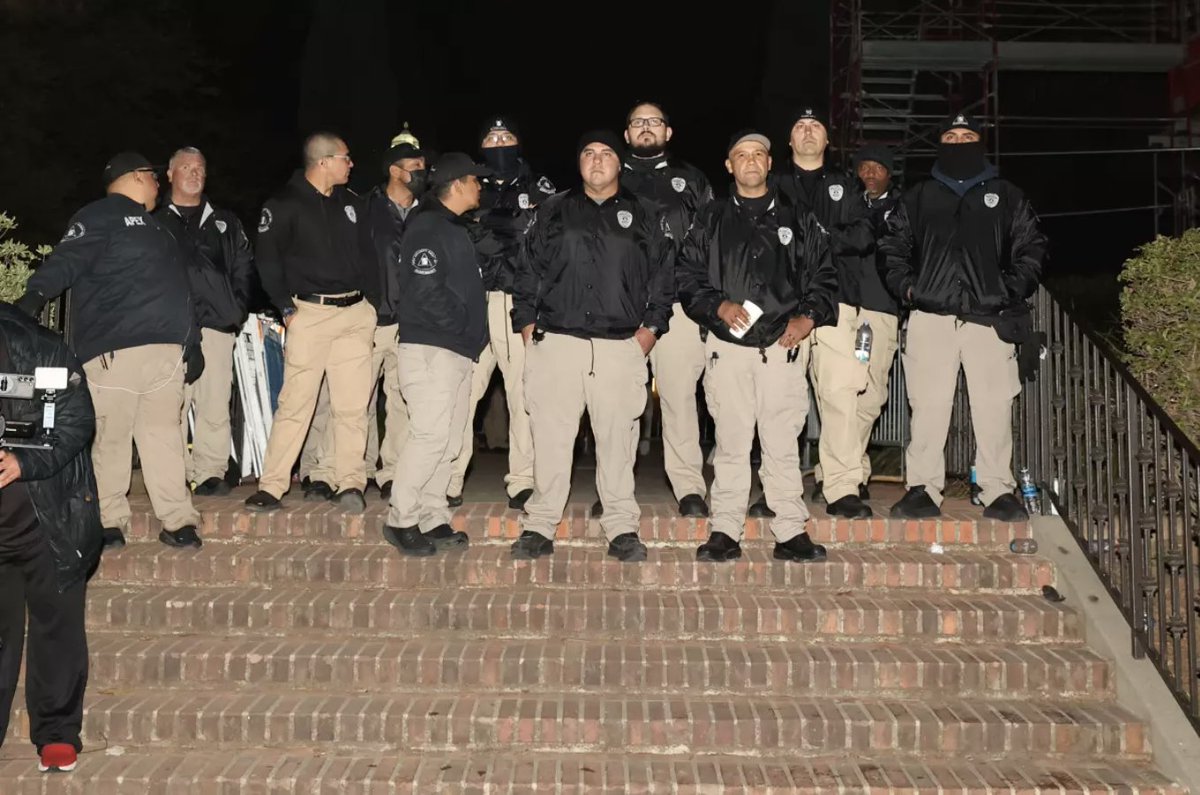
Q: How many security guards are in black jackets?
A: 12